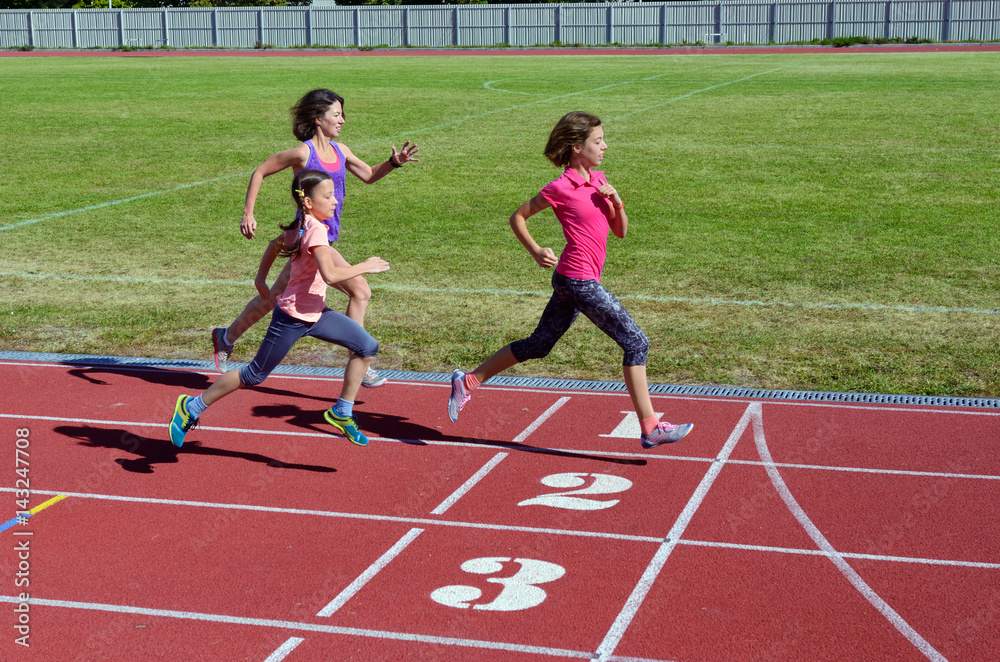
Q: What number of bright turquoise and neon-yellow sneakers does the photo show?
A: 2